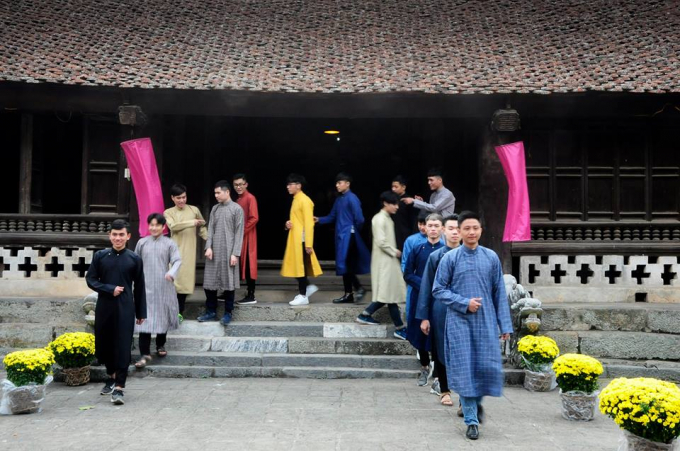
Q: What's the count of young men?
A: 14